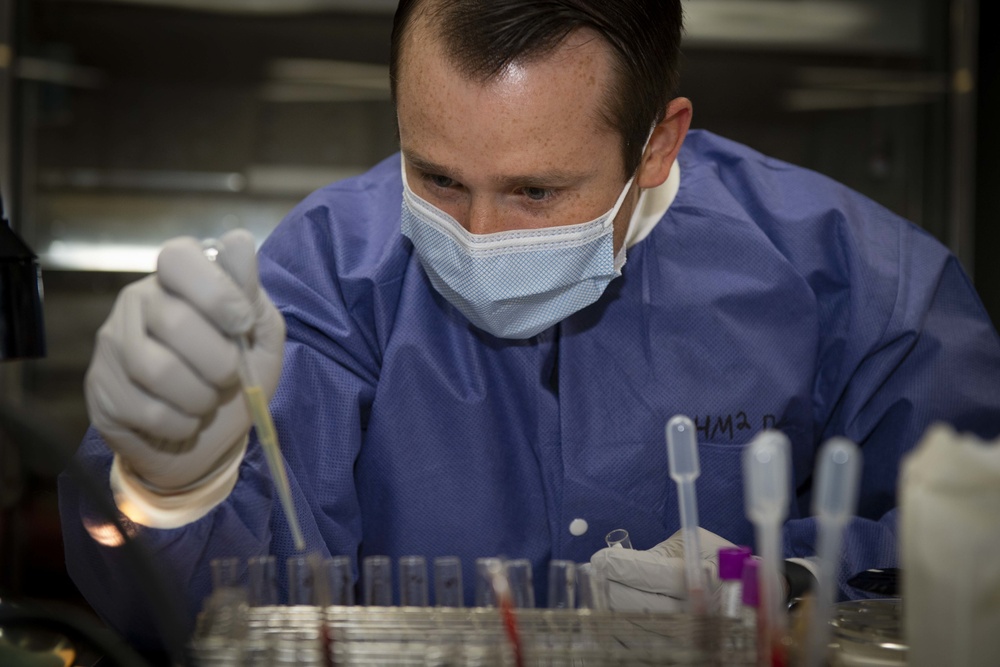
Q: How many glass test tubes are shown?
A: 12